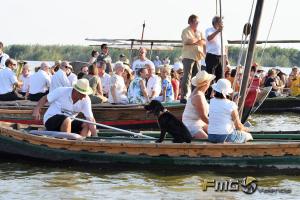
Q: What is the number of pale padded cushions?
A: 1